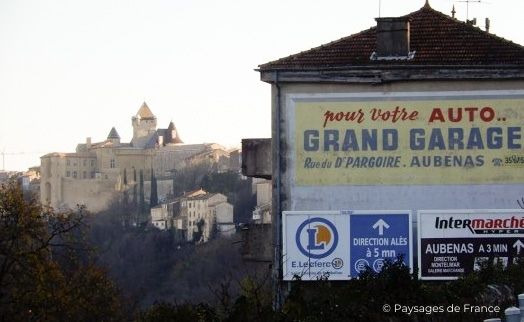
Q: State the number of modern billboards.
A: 2